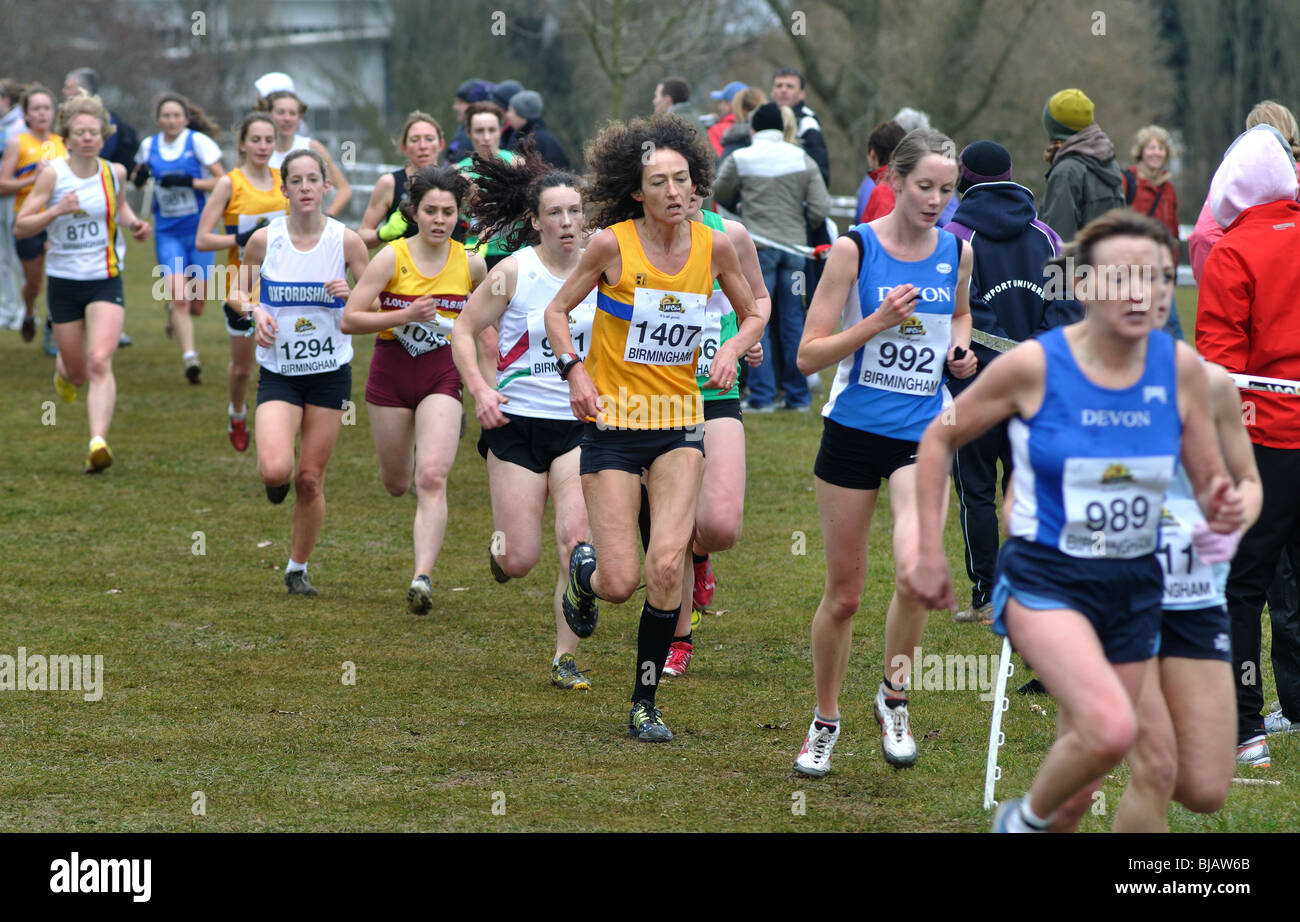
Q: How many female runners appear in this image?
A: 15